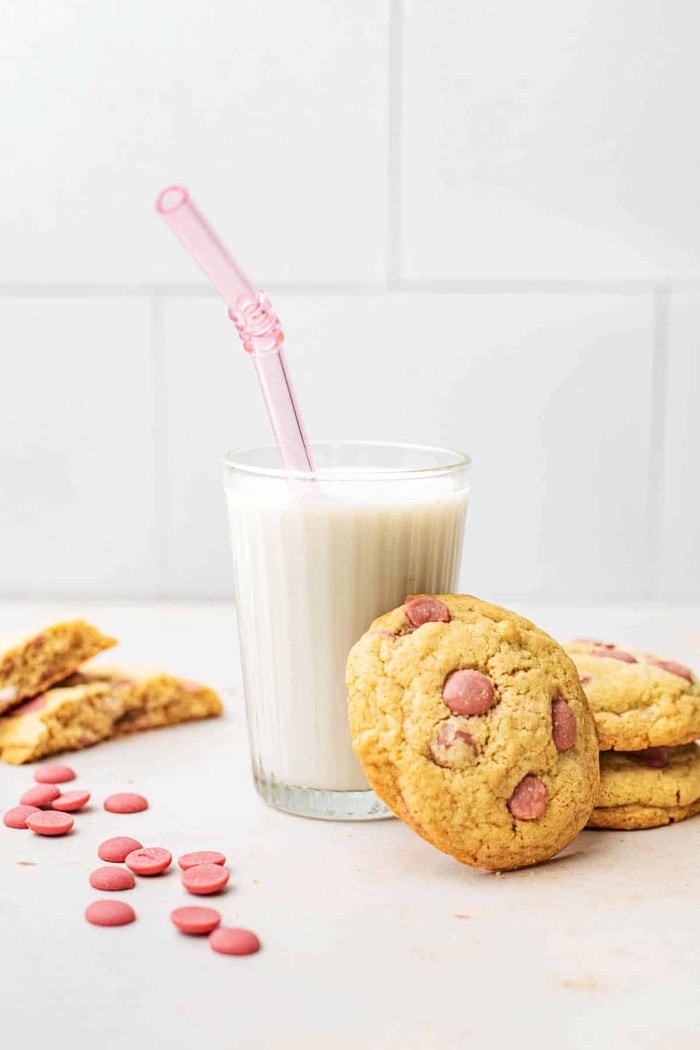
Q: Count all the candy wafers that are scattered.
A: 14